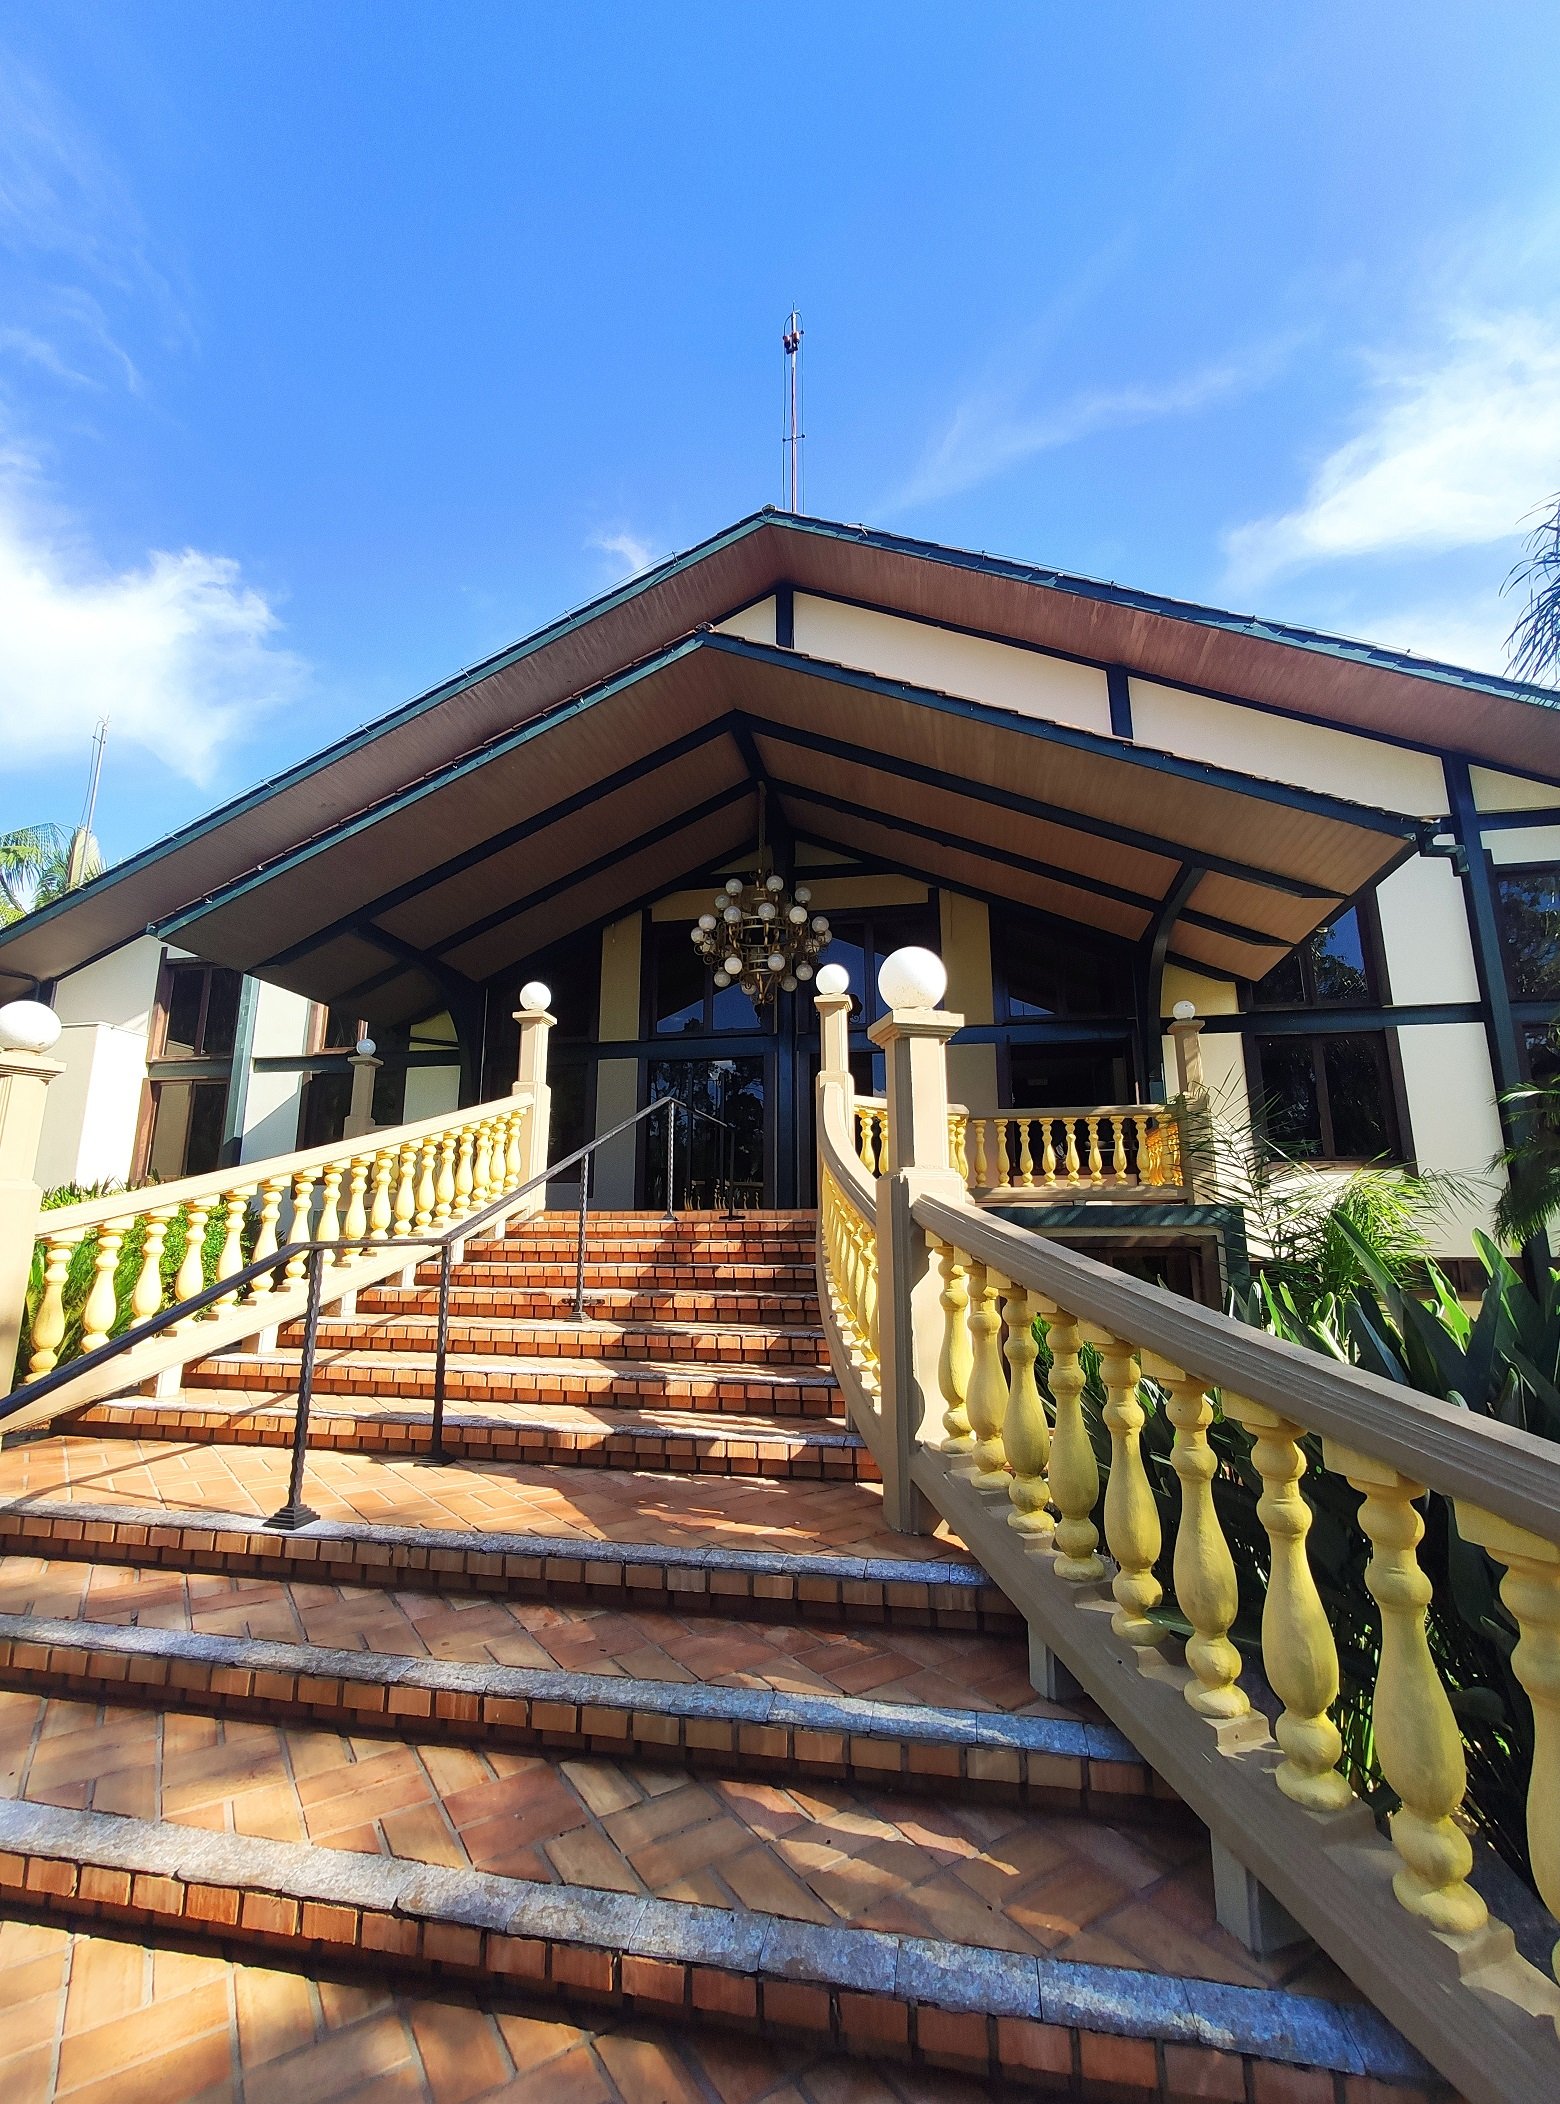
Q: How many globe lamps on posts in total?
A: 6